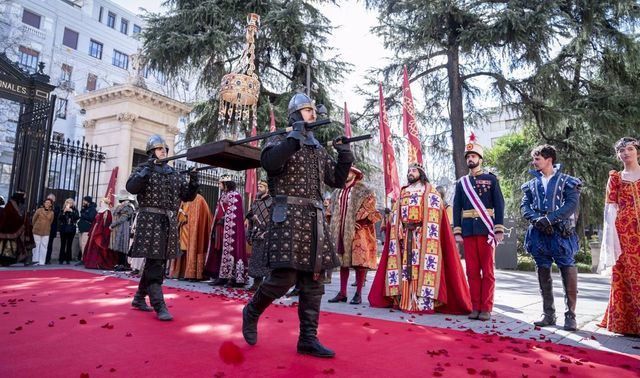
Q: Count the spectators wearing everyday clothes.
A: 4